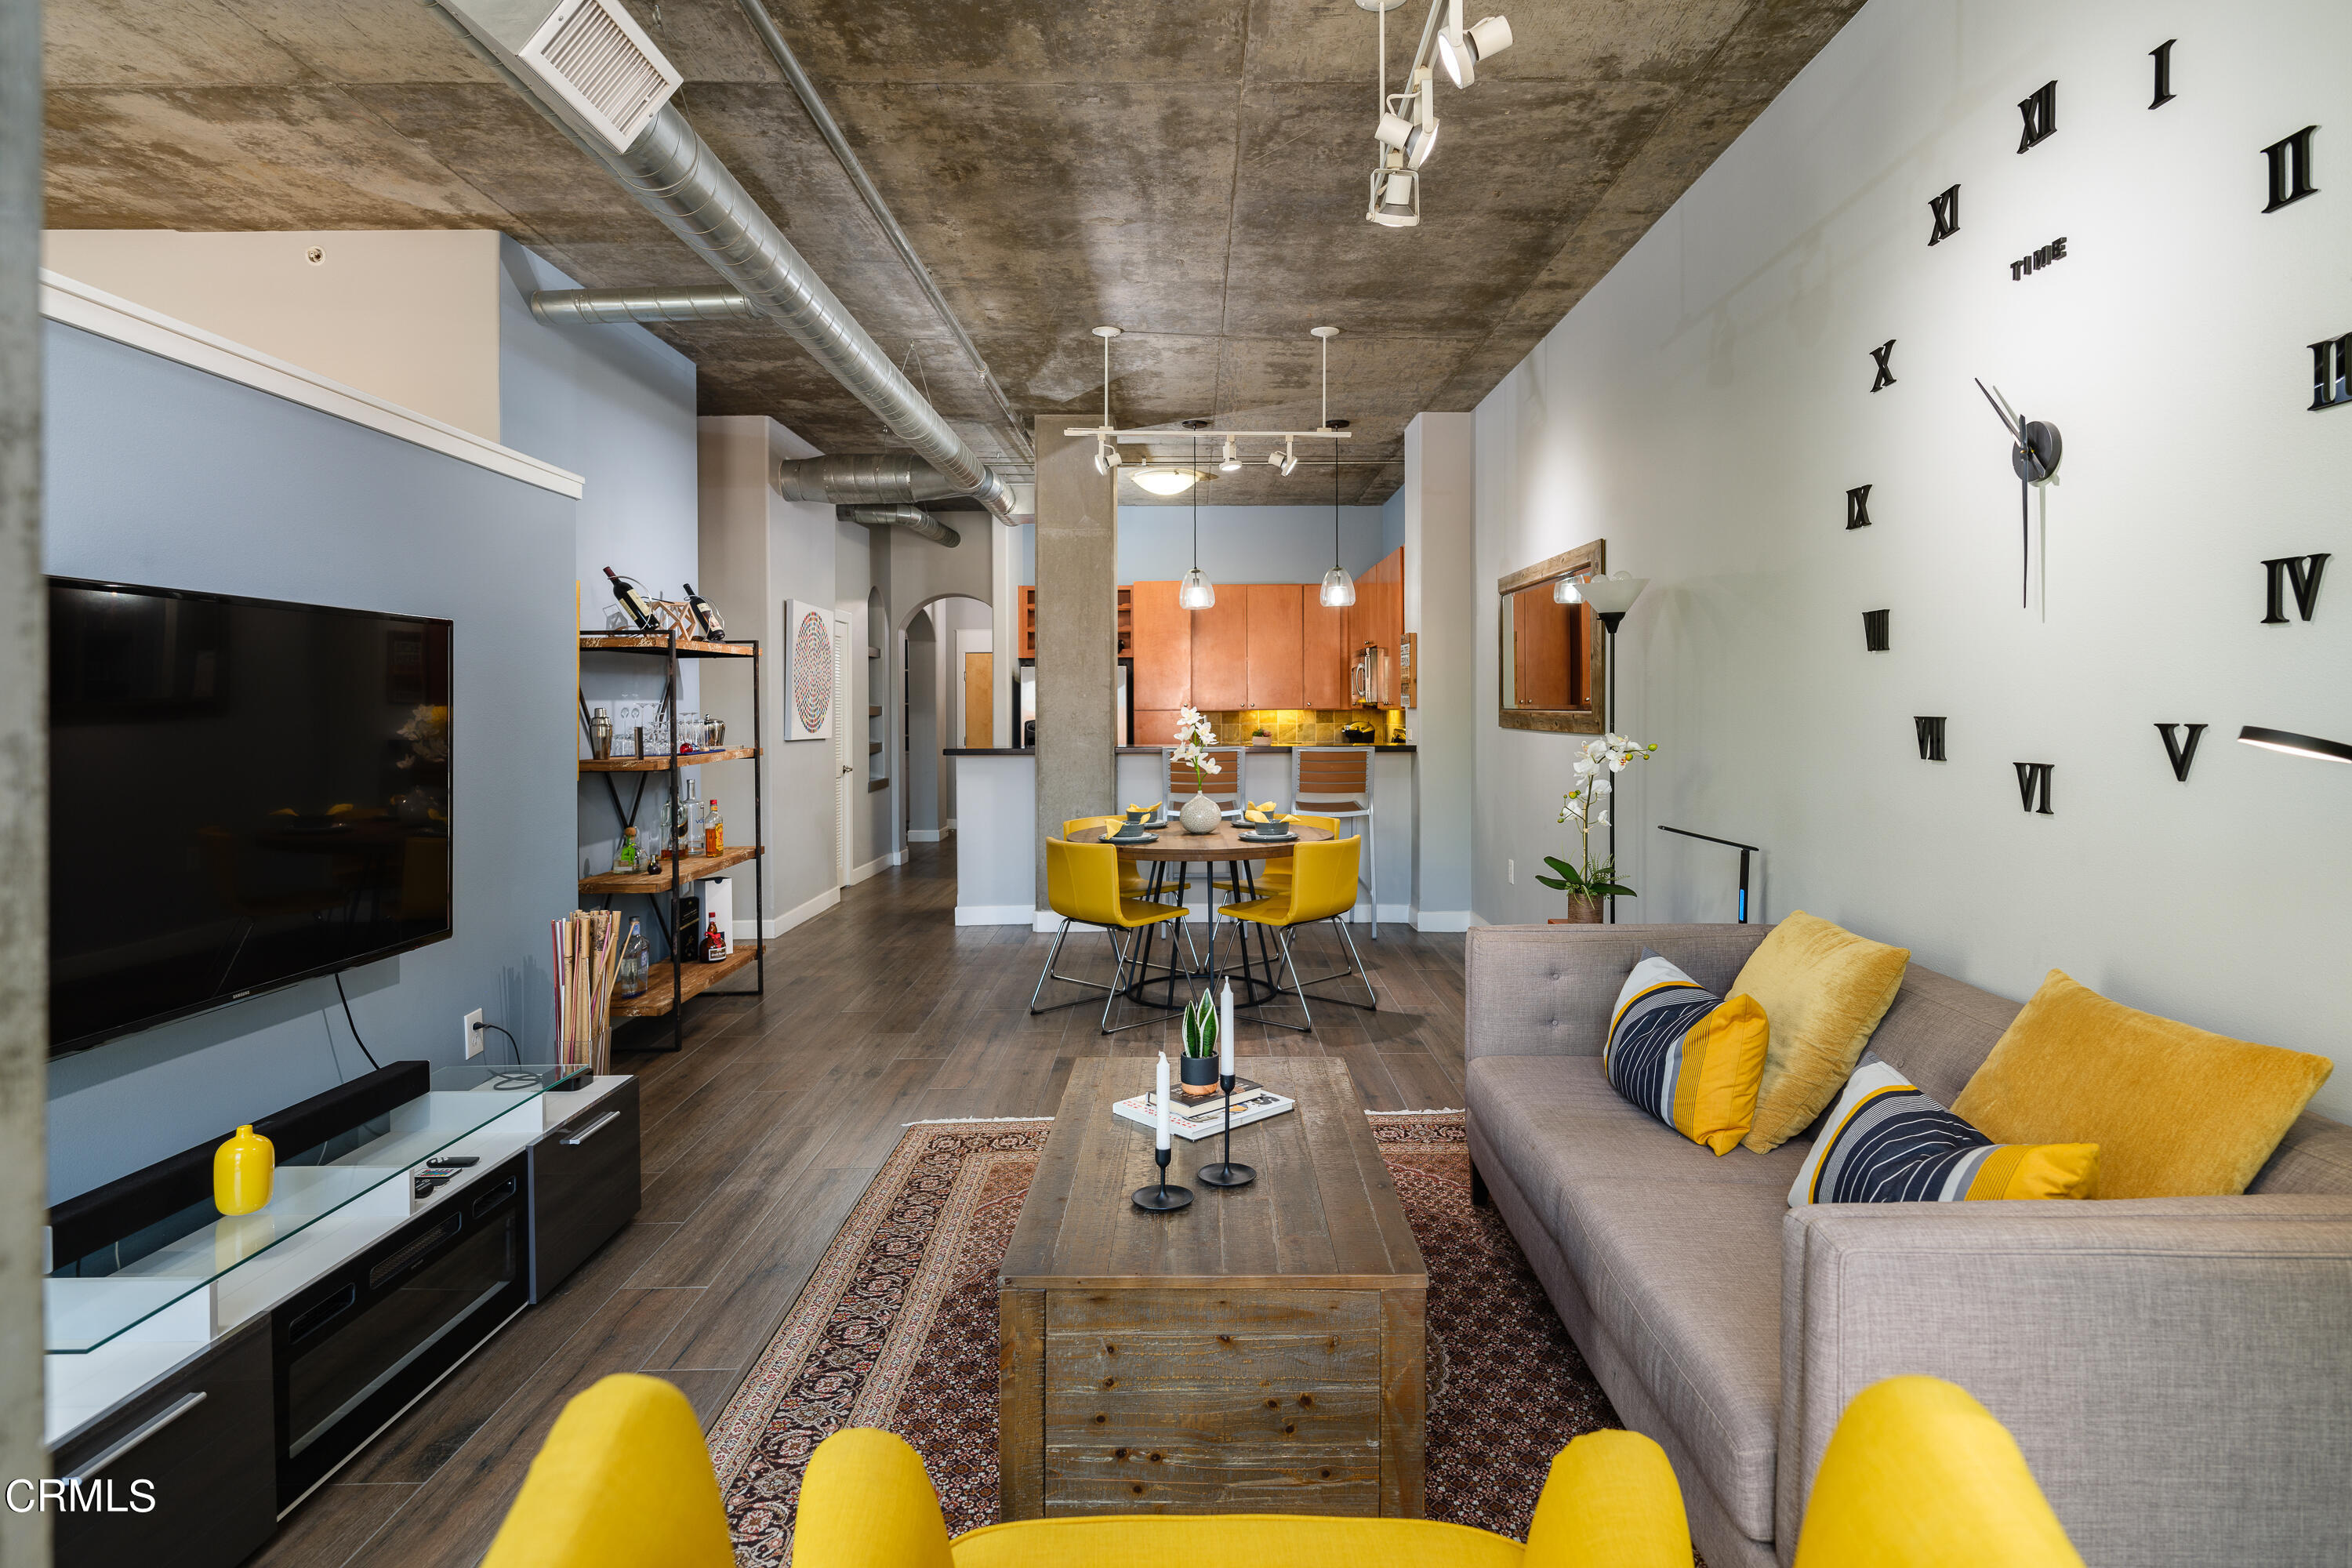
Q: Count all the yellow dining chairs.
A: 4